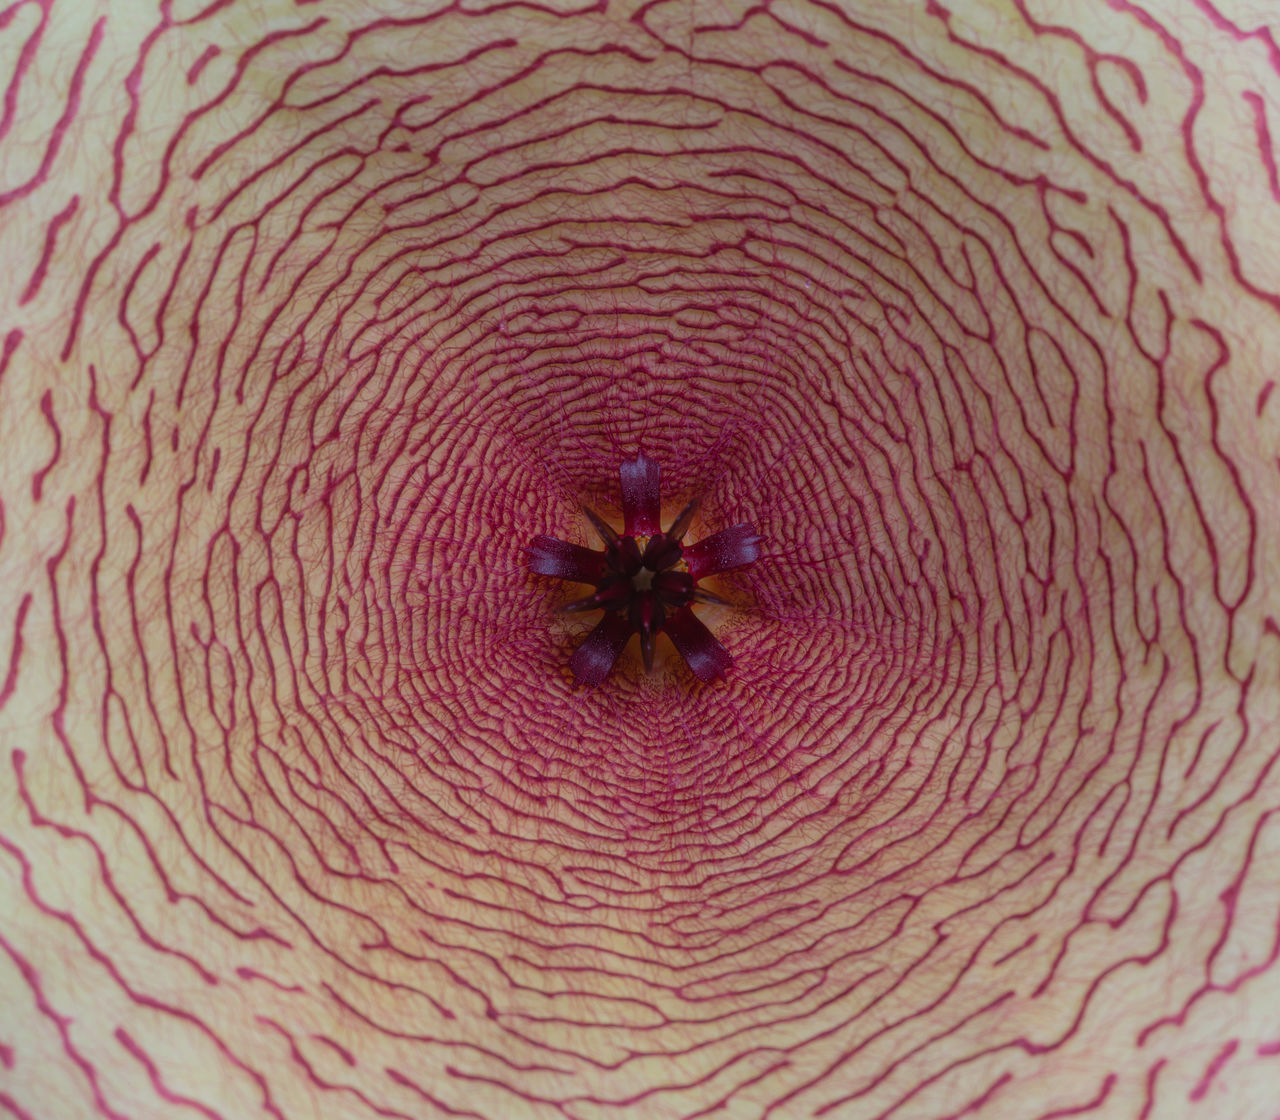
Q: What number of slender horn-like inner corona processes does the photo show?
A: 5